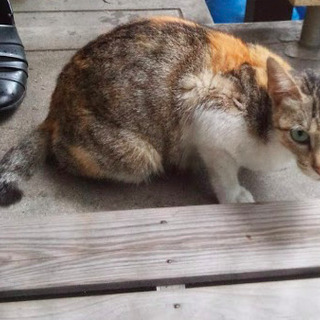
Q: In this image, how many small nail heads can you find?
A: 3